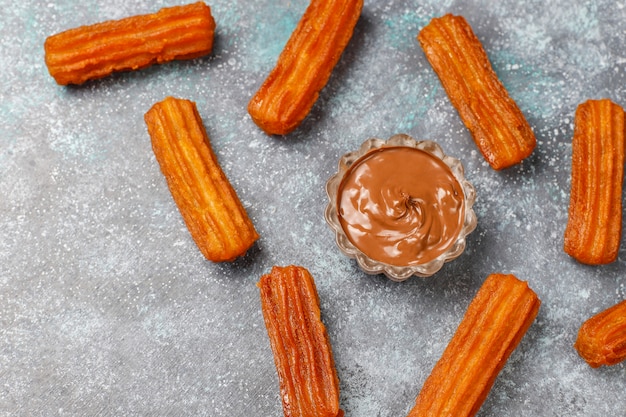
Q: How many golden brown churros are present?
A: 8